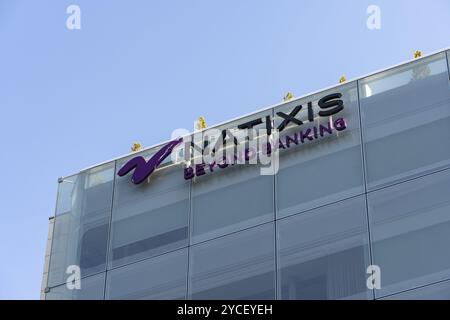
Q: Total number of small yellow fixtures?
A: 5